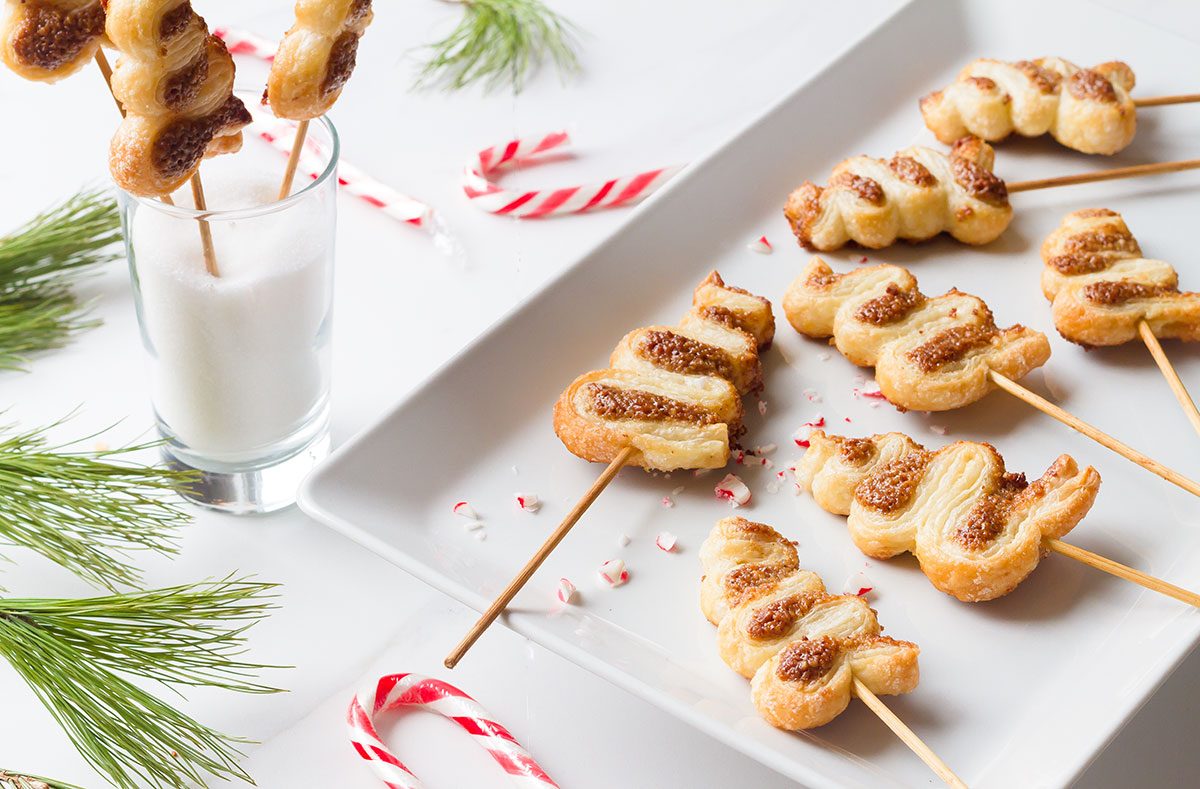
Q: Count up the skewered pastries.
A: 10